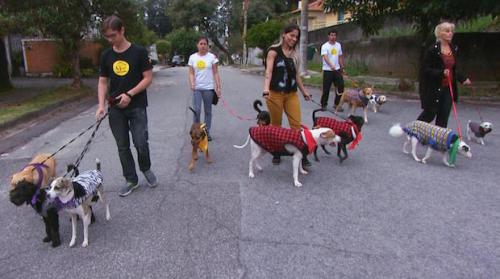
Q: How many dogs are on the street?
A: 11